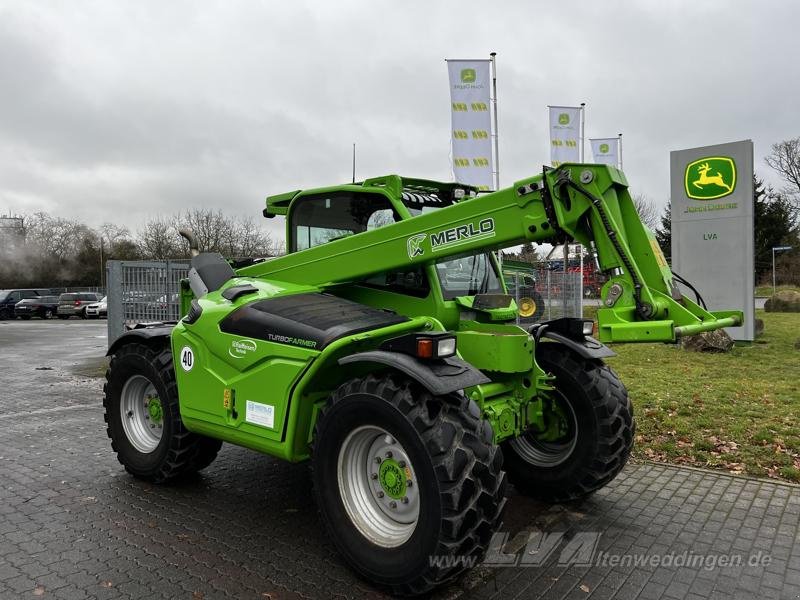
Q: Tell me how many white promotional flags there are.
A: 3